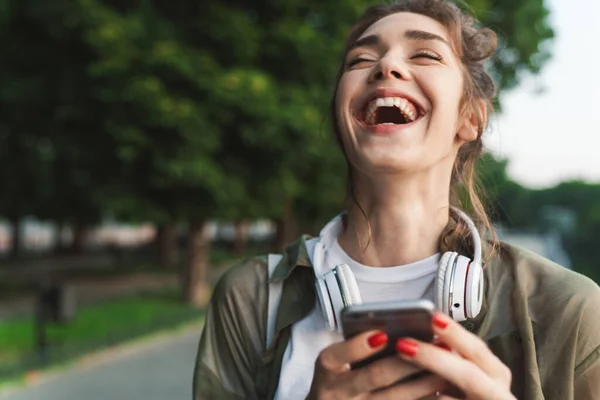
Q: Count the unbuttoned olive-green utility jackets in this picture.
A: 1